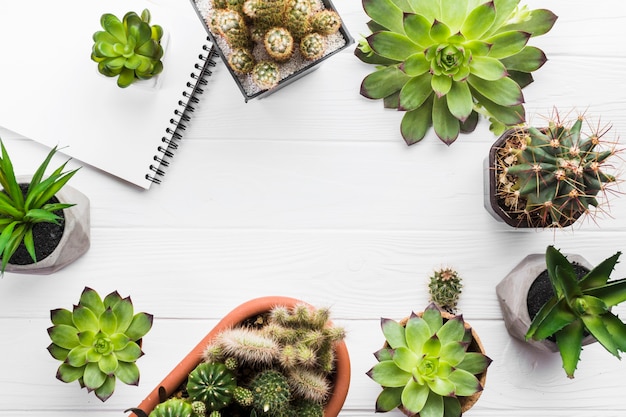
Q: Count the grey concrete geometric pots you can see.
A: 2